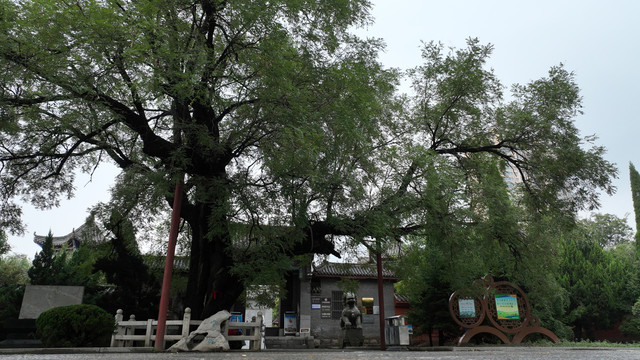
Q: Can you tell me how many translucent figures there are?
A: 0